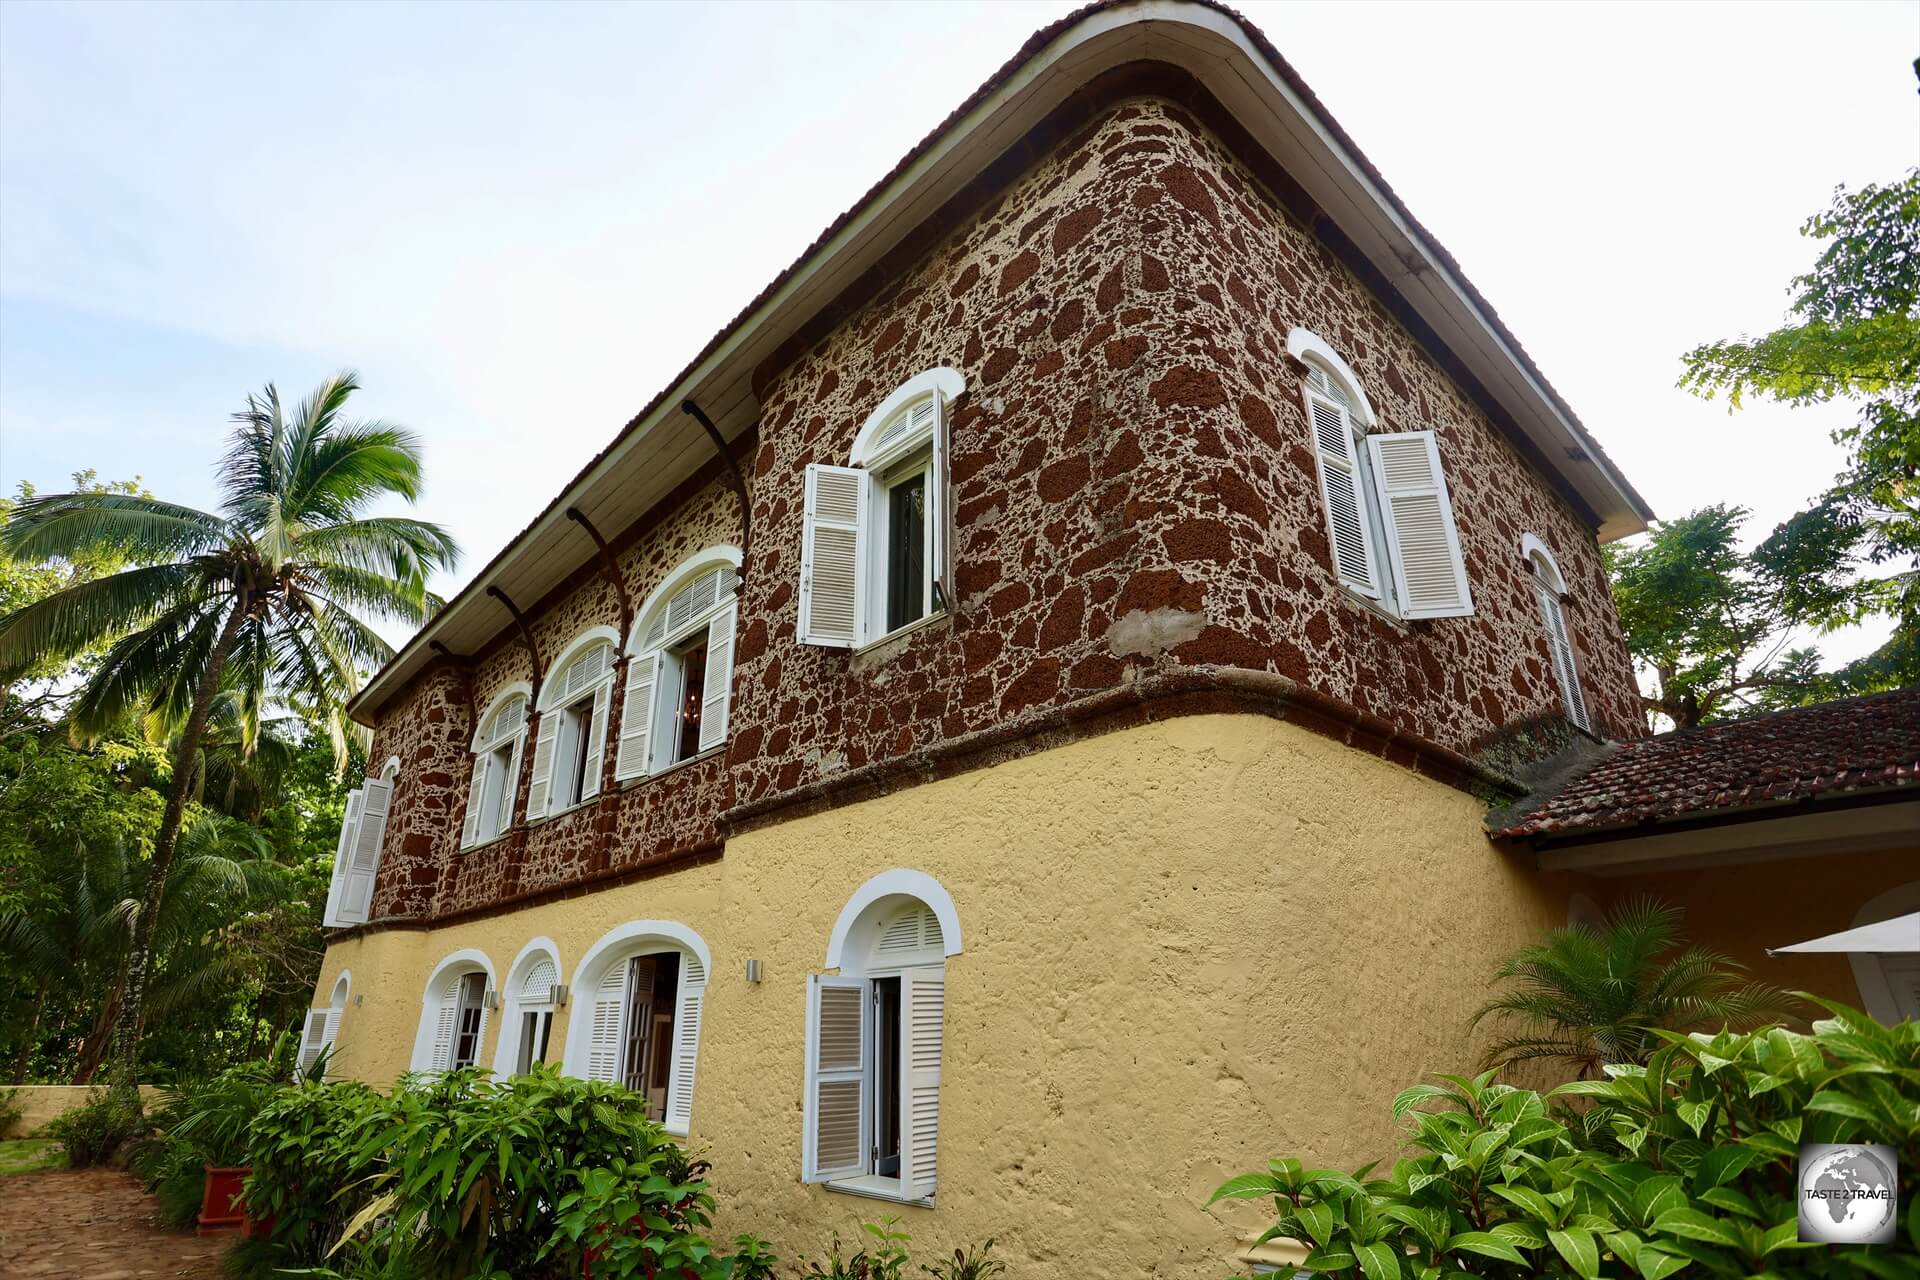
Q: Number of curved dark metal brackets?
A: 4